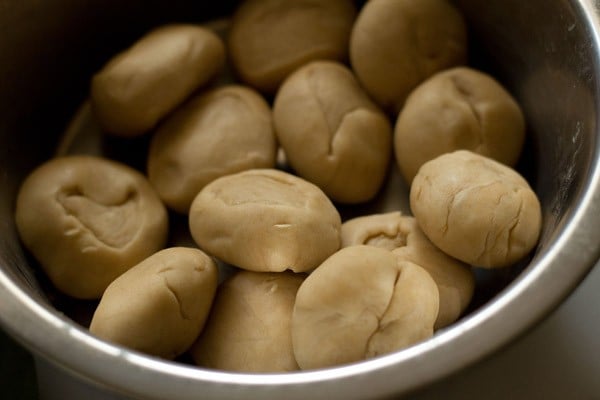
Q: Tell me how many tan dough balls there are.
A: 13